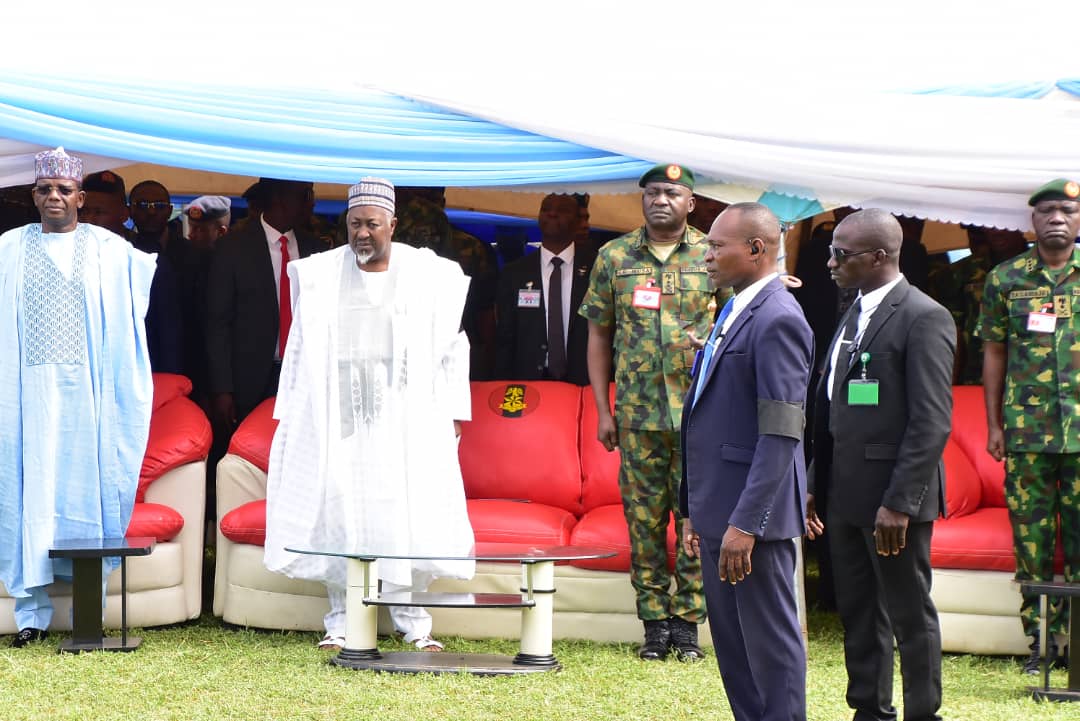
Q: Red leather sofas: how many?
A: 3